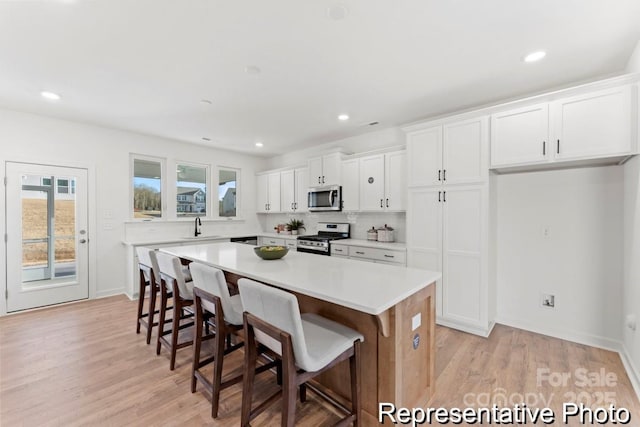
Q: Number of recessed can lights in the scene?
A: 4